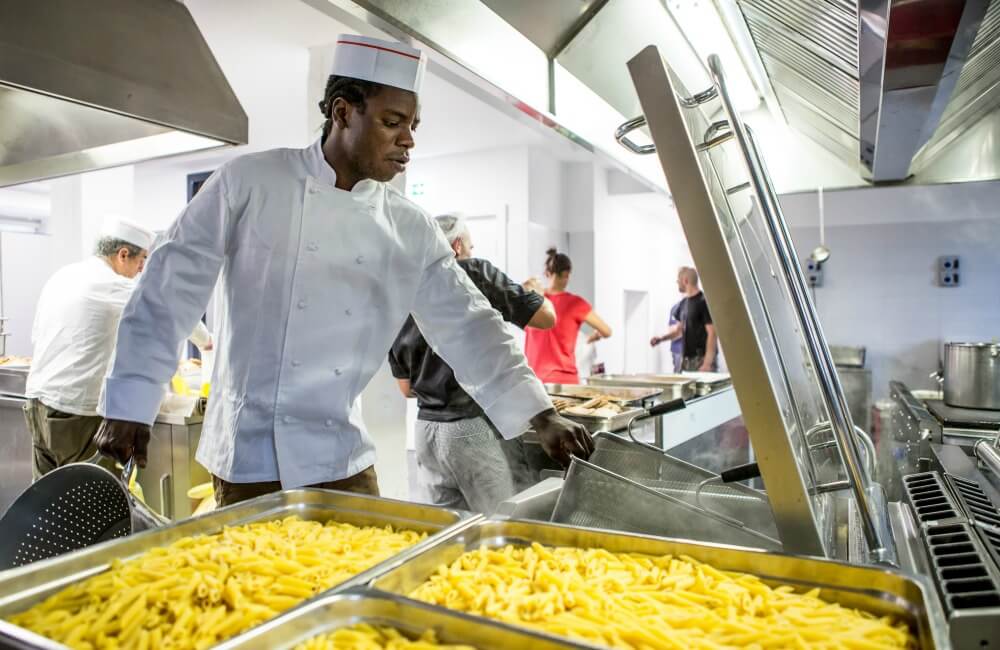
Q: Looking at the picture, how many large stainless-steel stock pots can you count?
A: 1